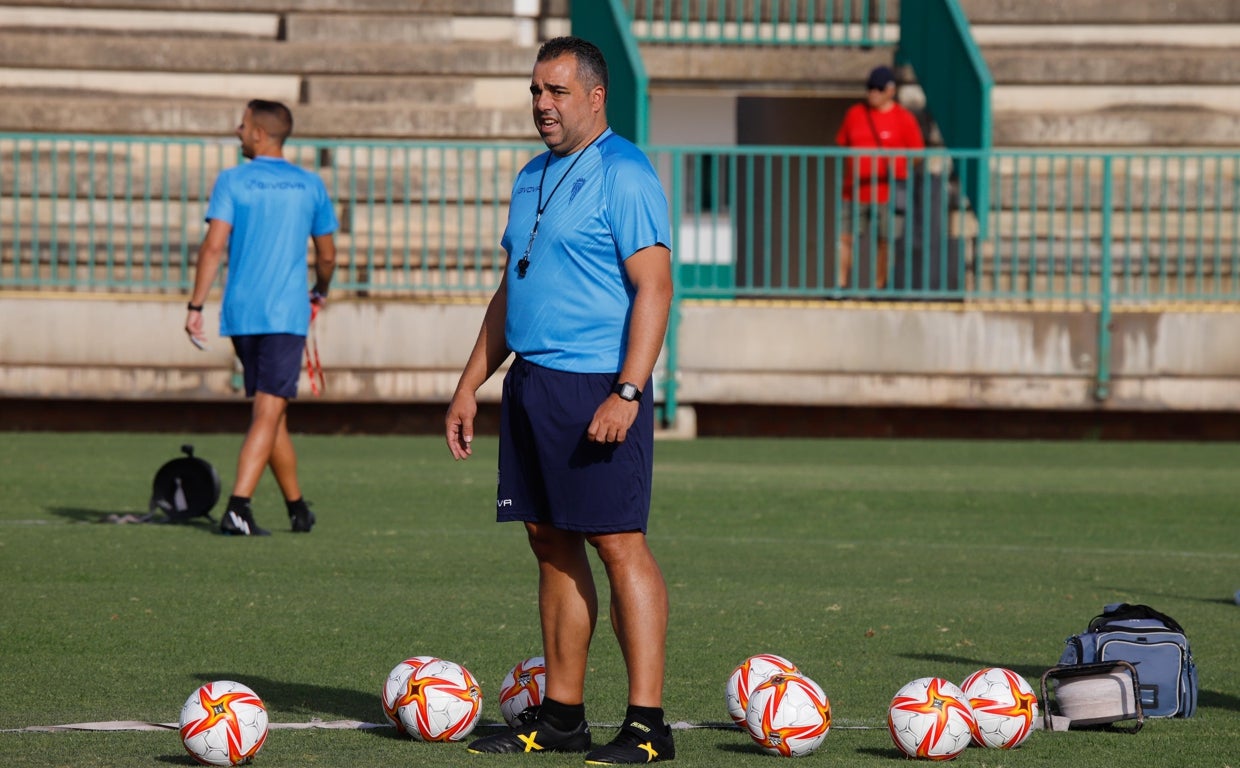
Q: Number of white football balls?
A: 8